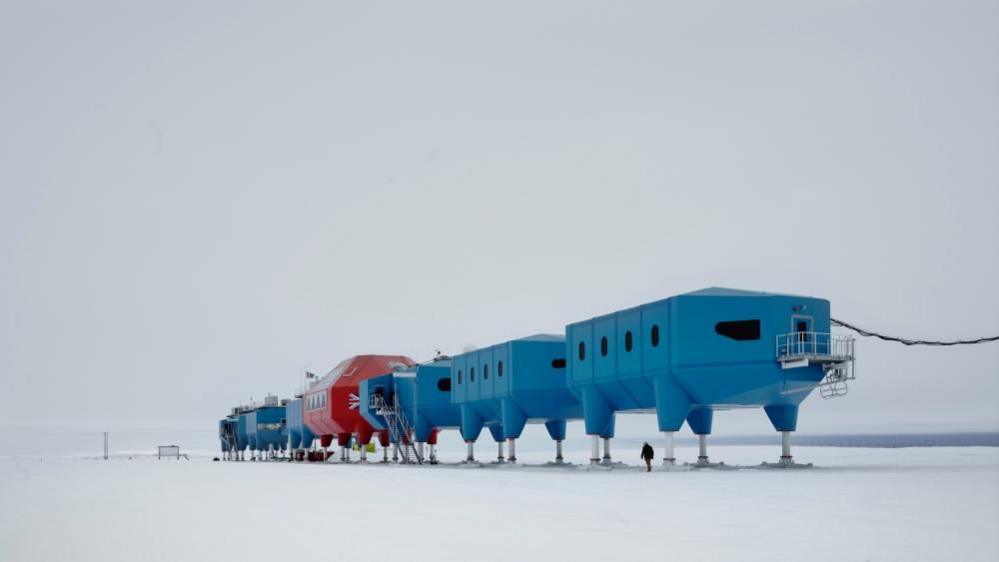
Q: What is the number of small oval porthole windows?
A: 8